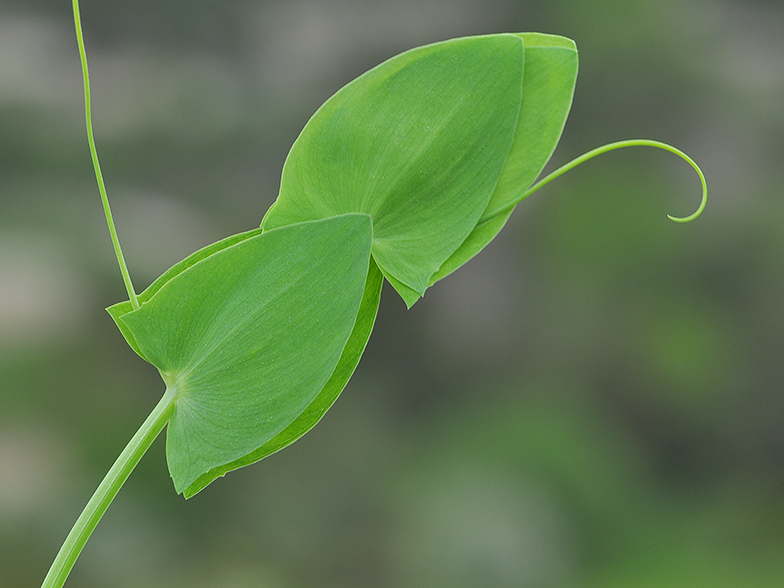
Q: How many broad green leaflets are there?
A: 4